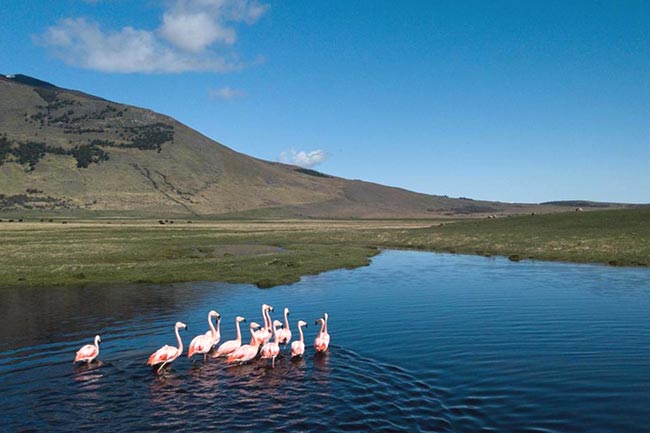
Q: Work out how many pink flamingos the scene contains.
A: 13